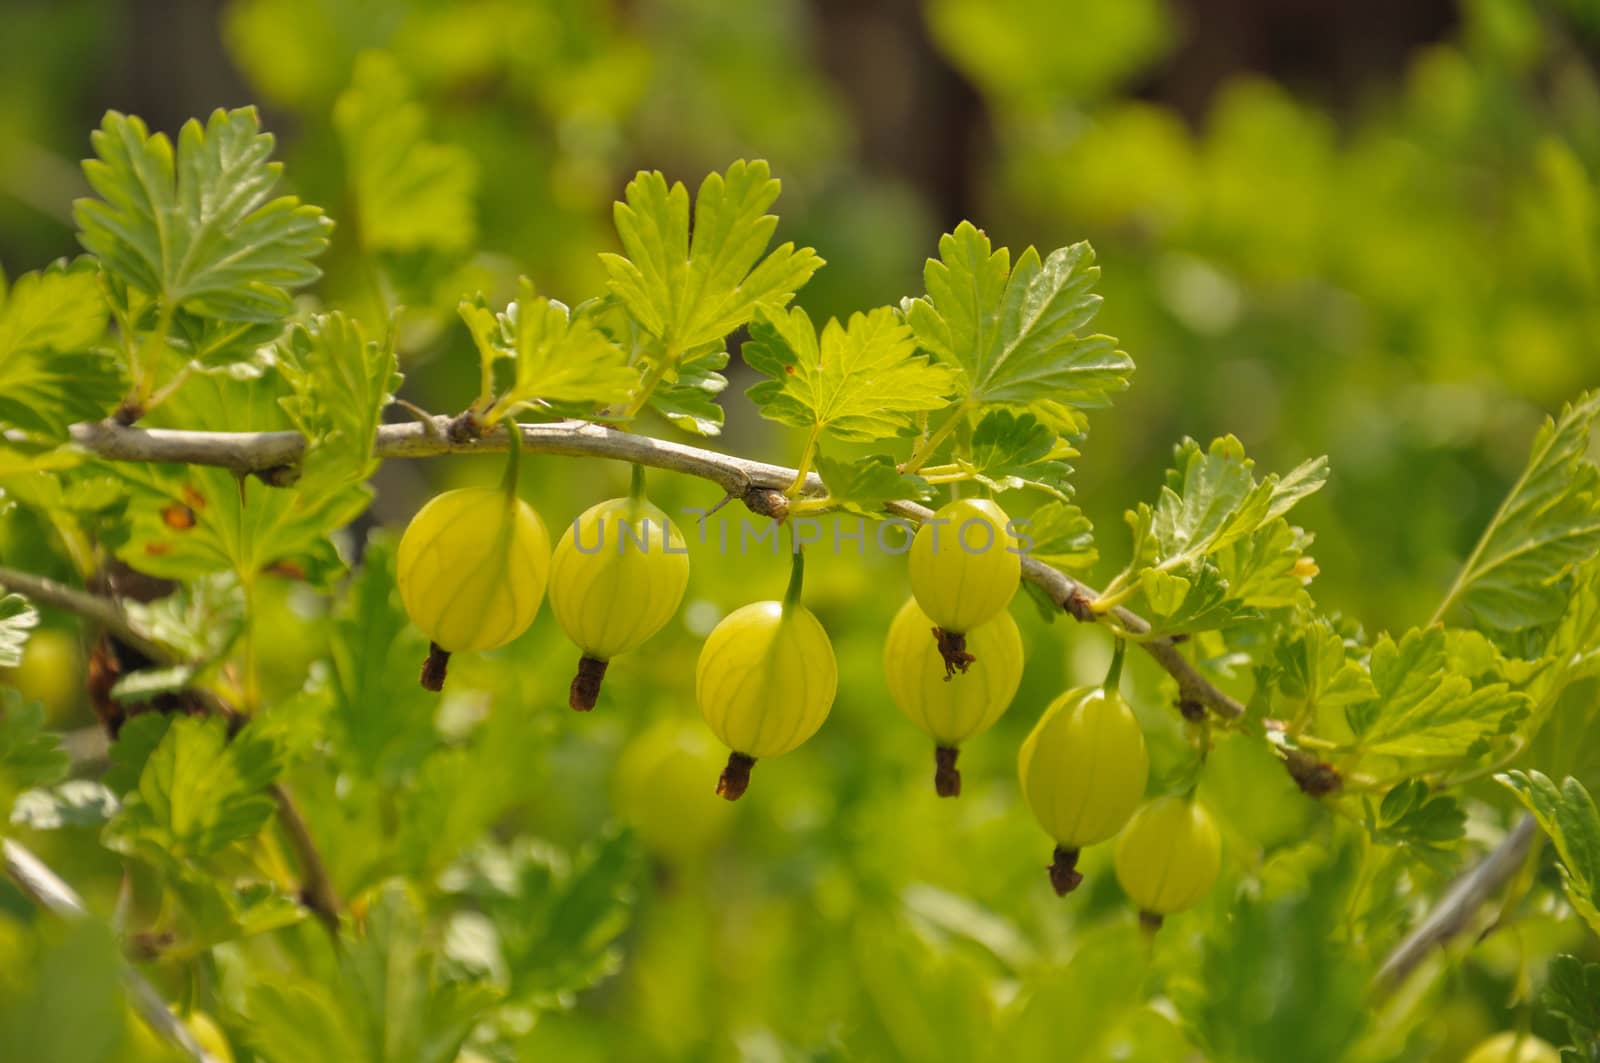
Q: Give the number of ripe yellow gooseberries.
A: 7